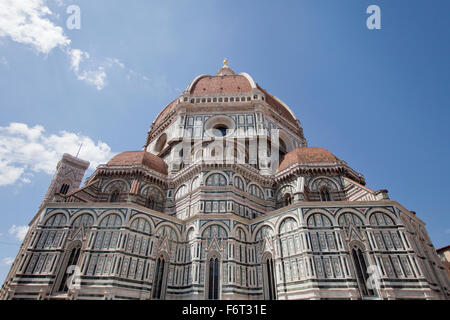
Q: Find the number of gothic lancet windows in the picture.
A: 5